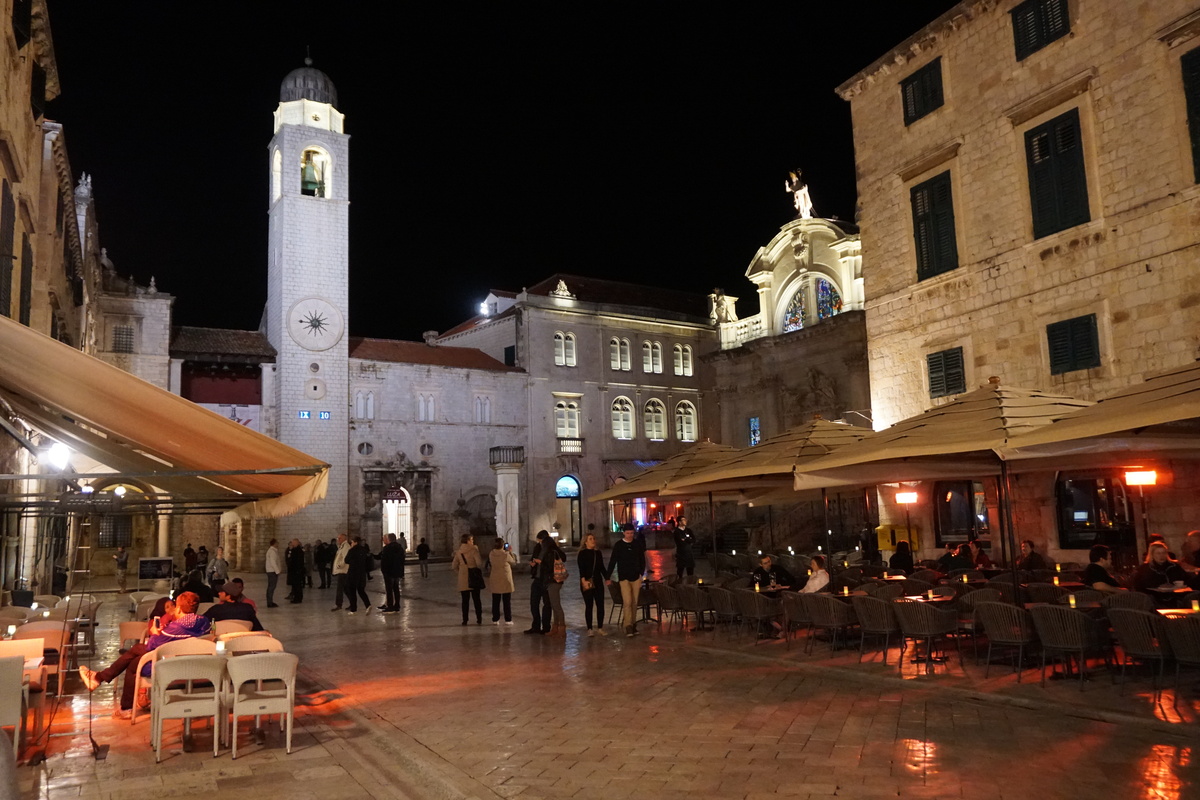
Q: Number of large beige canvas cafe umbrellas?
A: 4